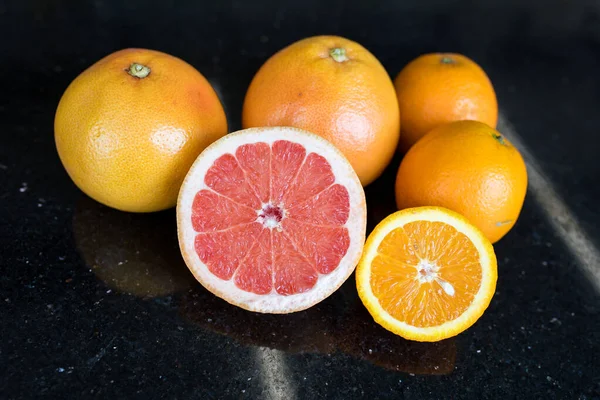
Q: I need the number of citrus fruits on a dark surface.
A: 6